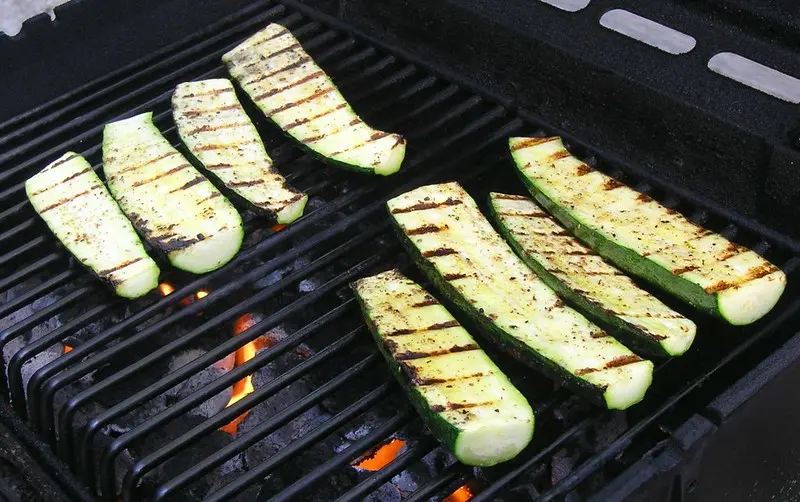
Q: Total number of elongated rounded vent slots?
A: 3